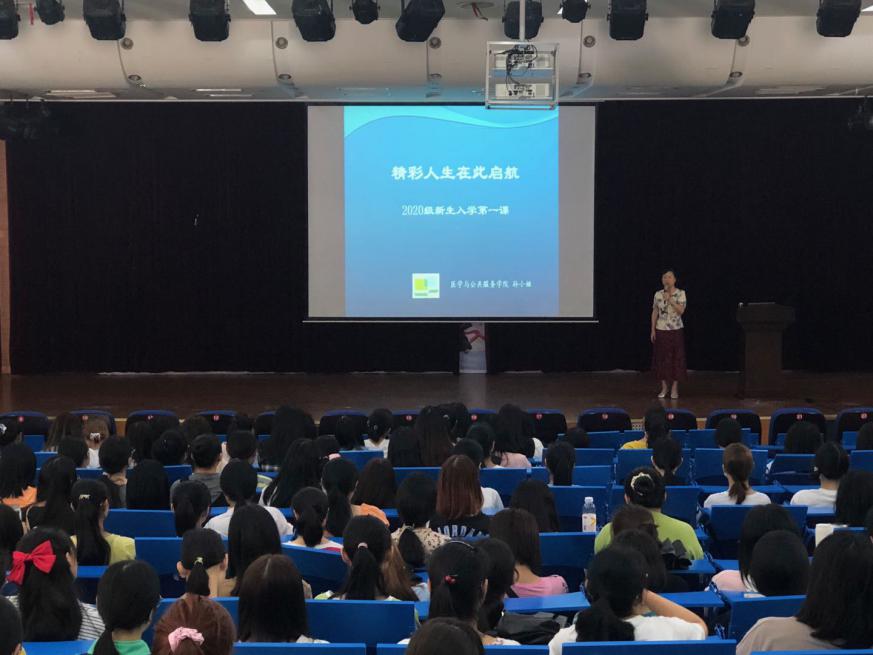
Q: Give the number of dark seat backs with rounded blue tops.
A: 14